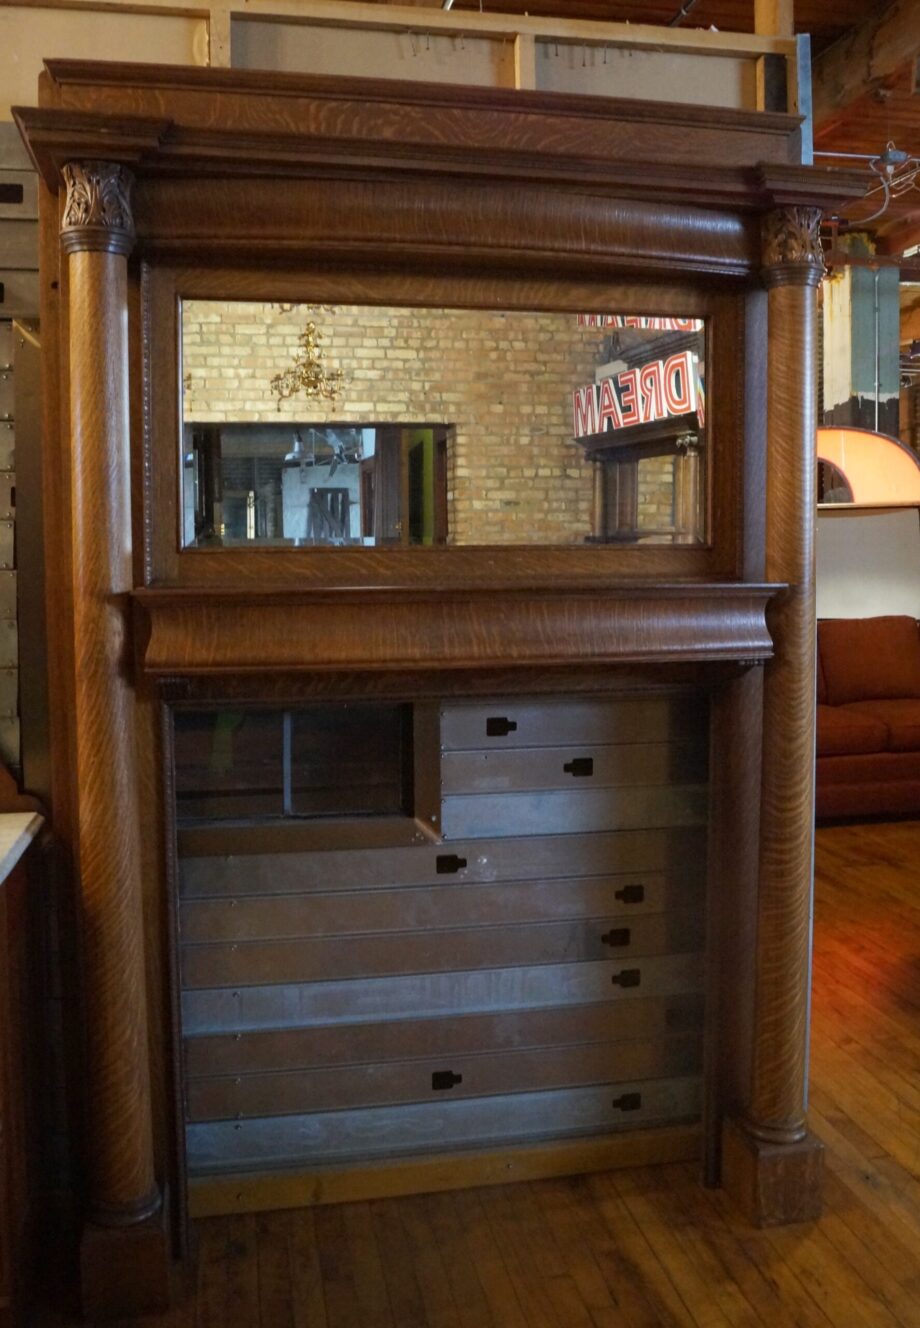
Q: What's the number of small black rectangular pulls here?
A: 8